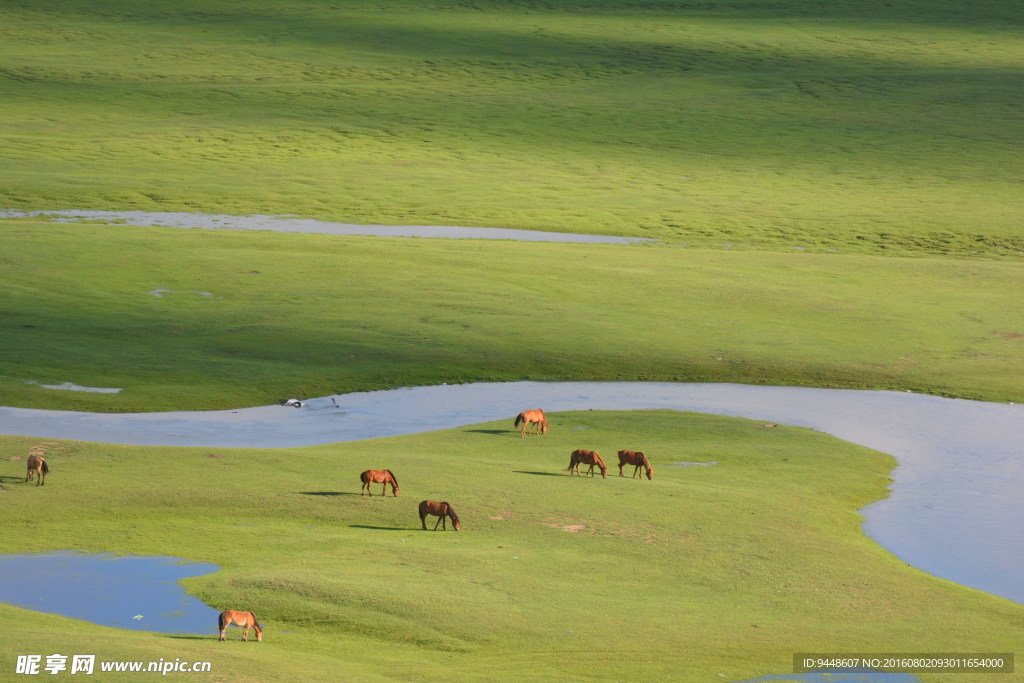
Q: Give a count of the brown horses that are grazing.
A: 7